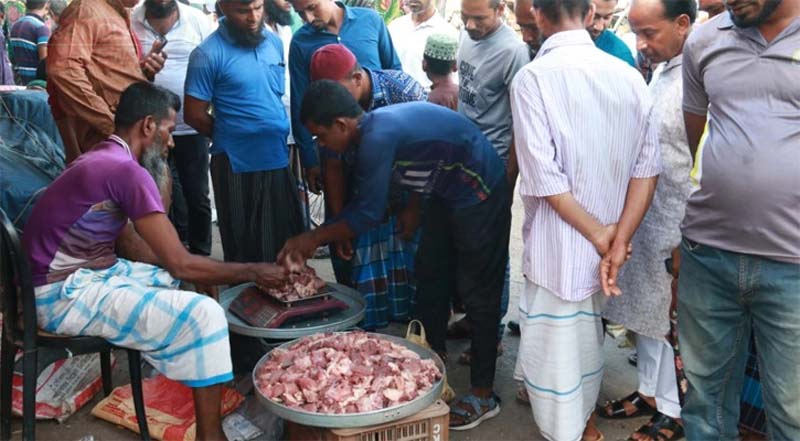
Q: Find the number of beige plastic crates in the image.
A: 1